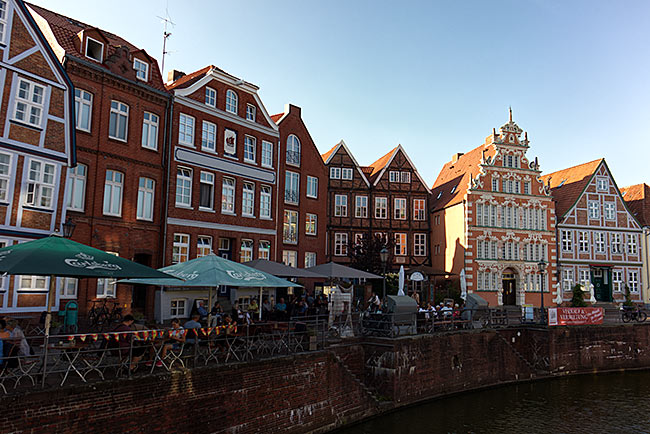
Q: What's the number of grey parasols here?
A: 2